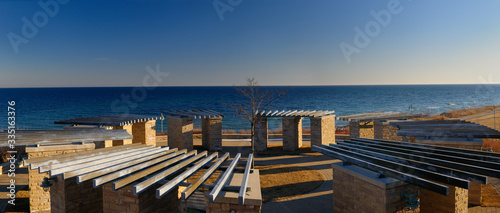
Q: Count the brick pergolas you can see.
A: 8